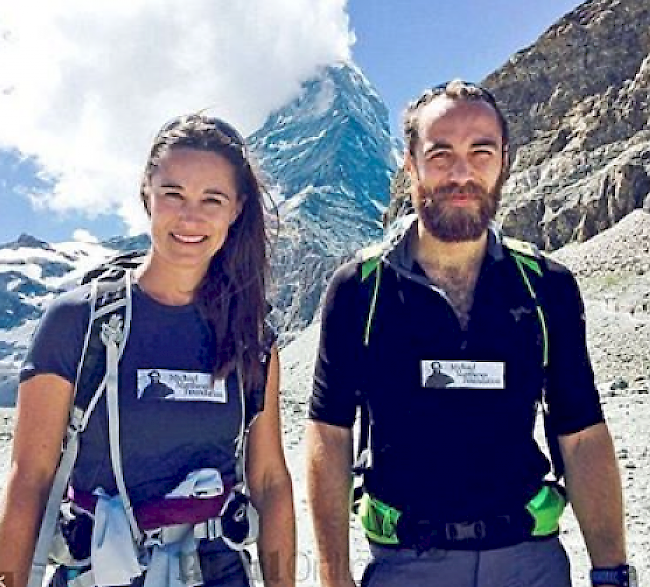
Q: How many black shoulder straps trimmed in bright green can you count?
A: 2